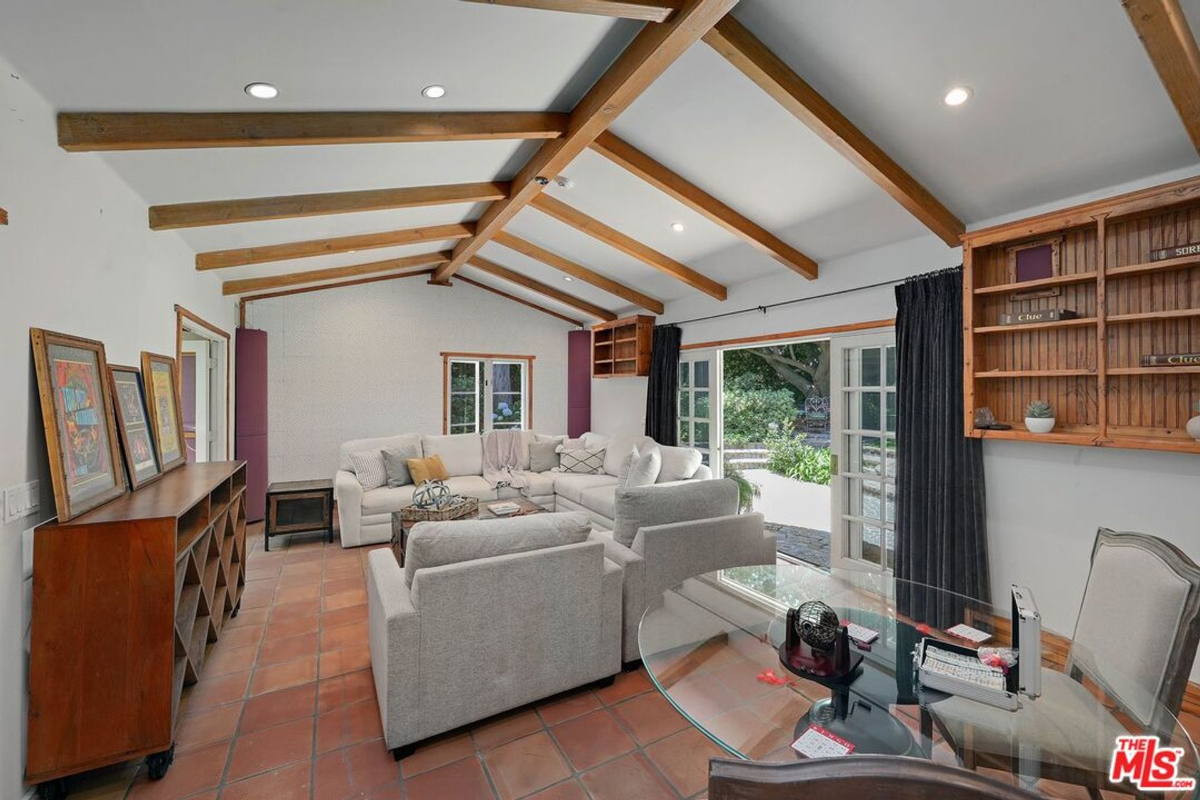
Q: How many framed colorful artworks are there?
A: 3